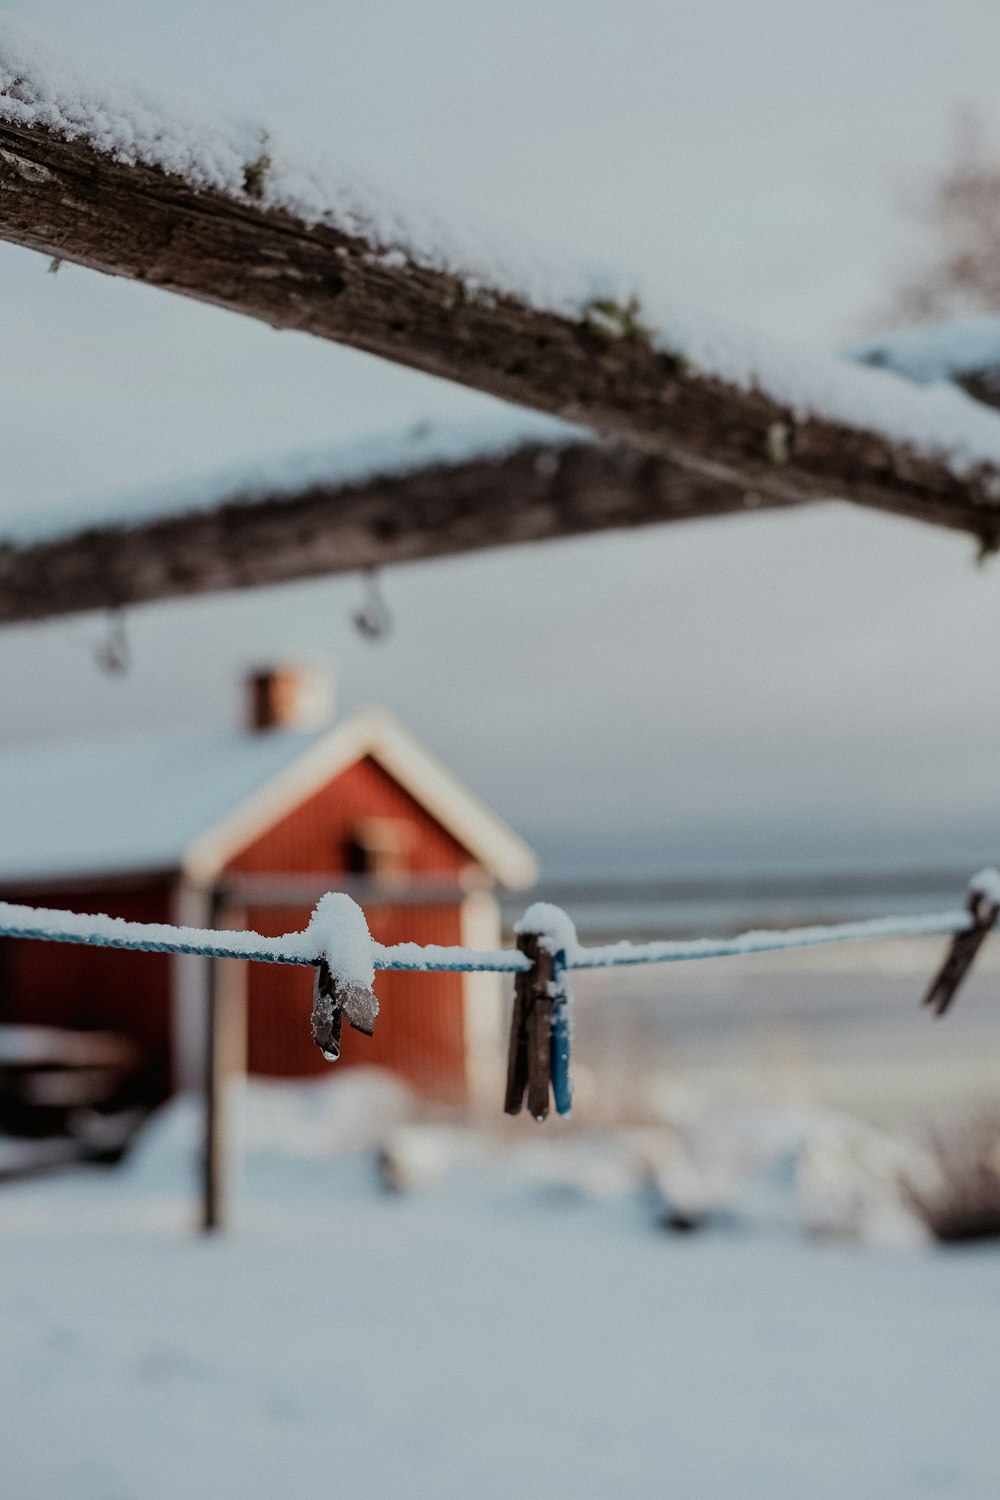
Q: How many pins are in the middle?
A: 3